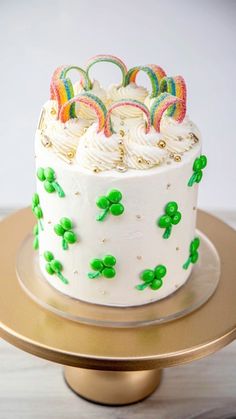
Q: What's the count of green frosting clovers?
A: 11